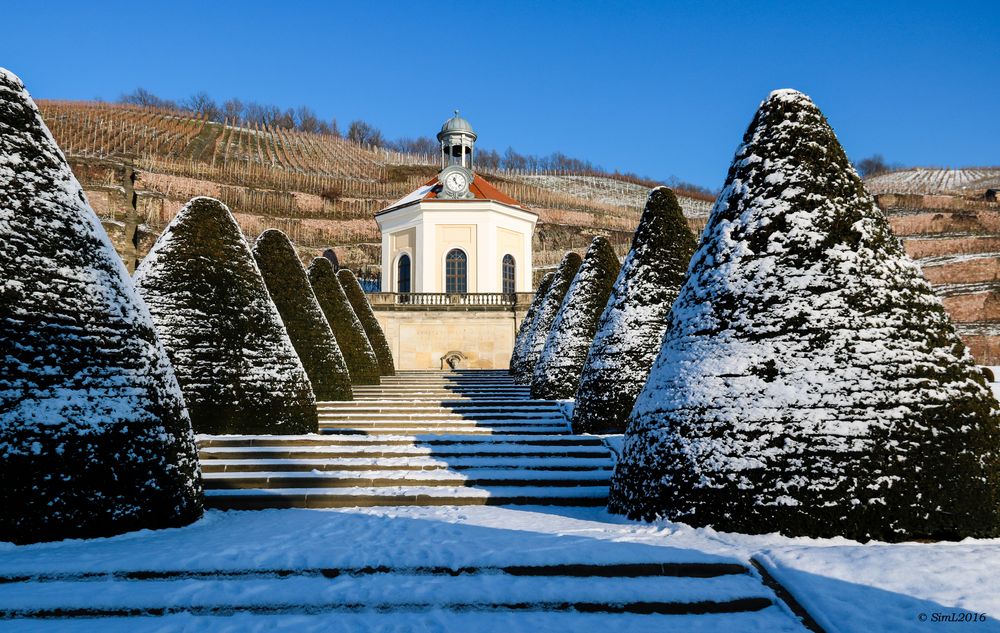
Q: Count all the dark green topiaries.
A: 10